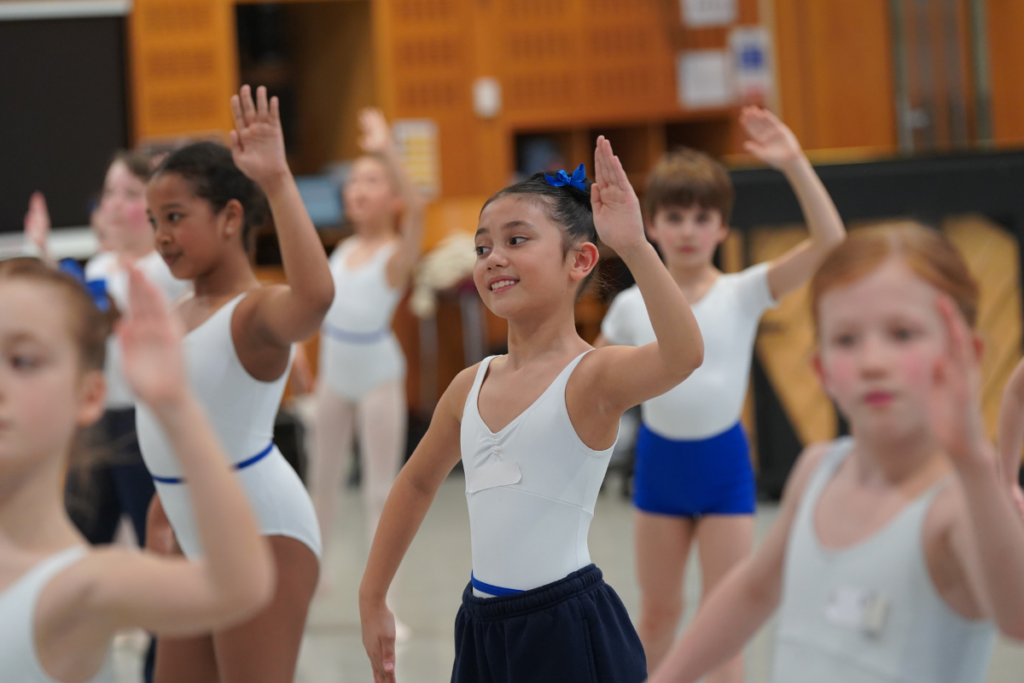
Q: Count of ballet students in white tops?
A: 7